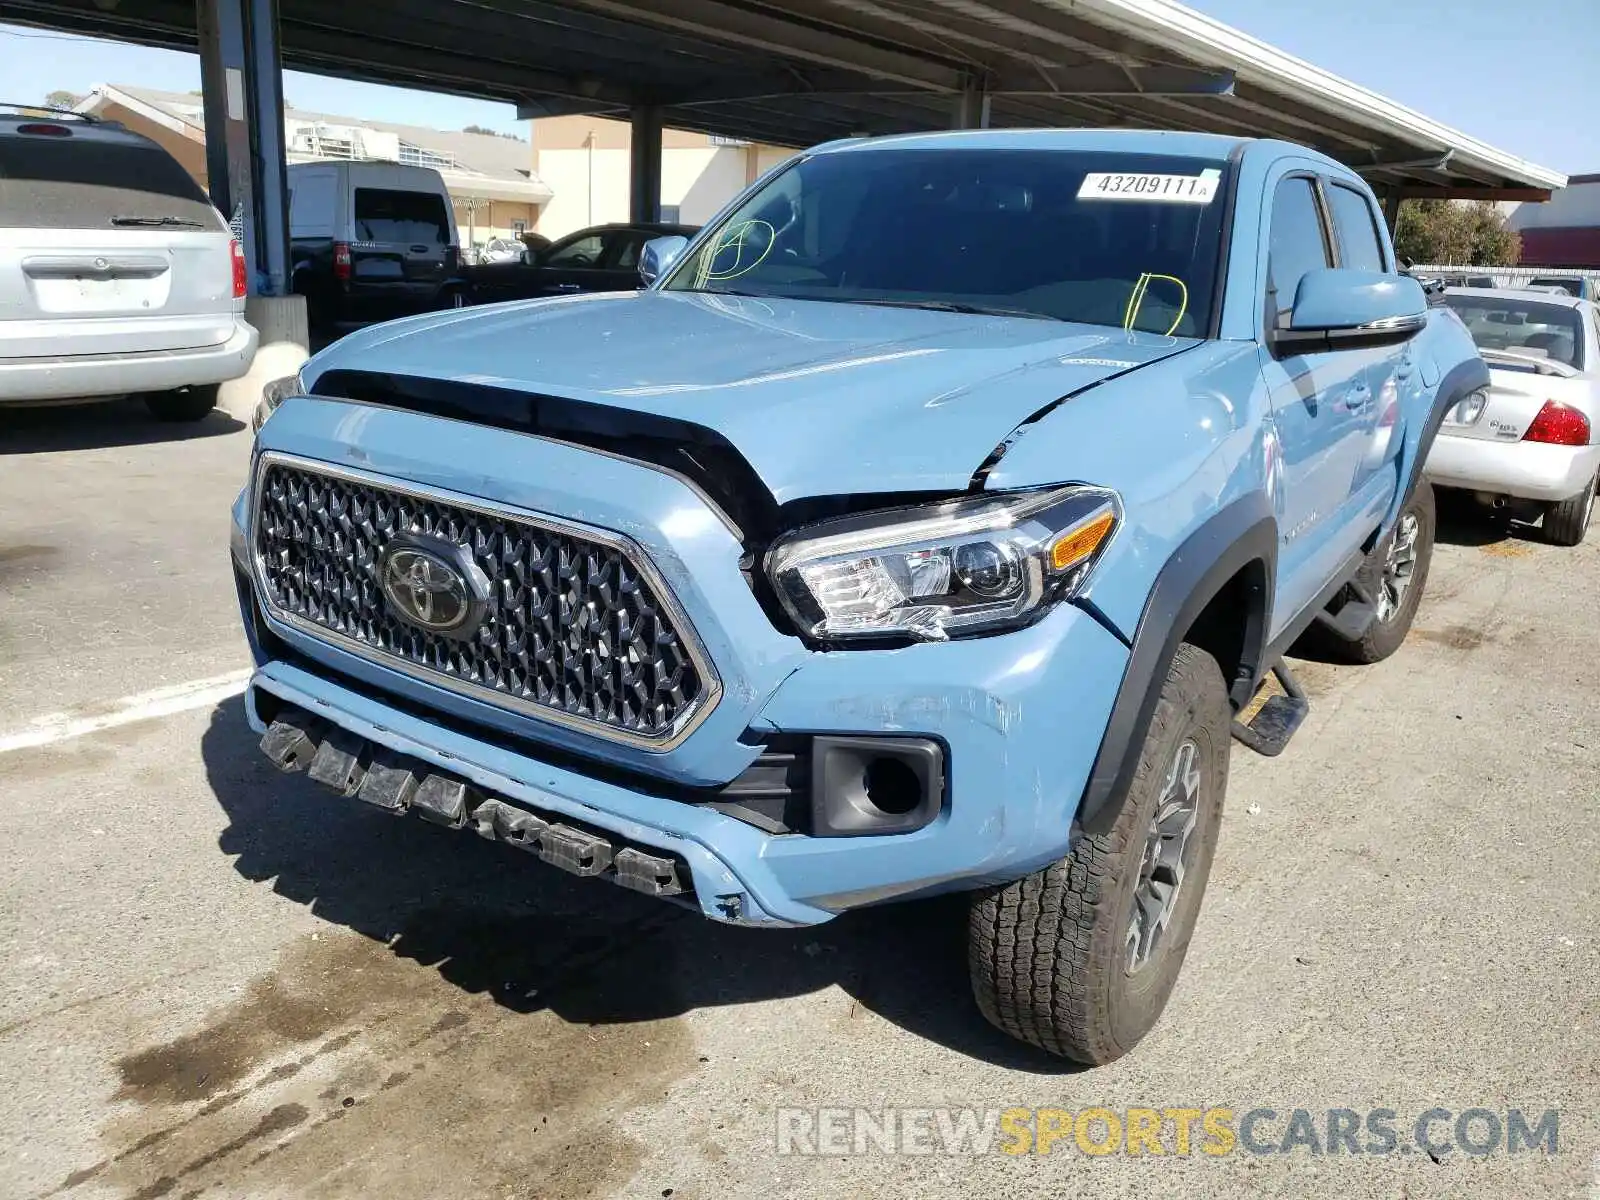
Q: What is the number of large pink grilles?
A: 0